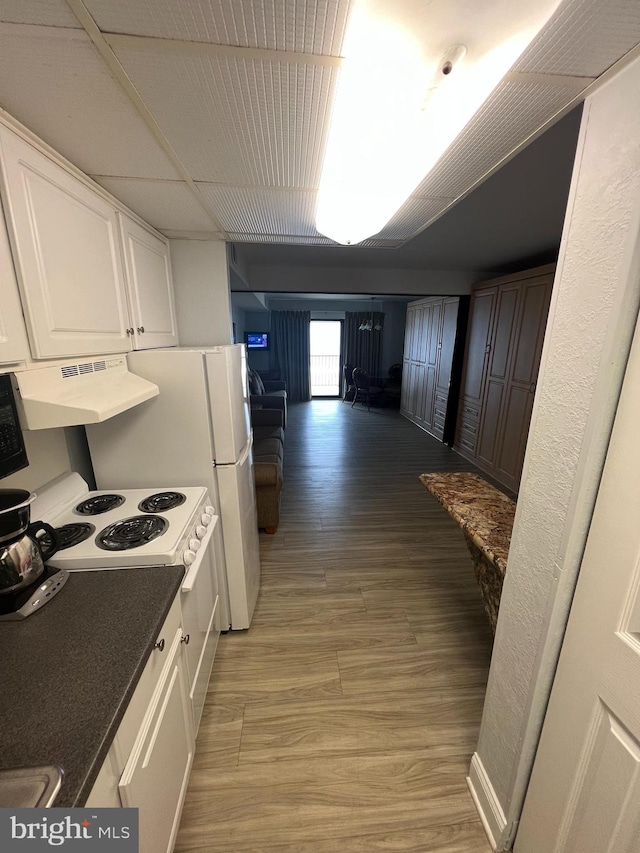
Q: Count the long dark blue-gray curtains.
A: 2